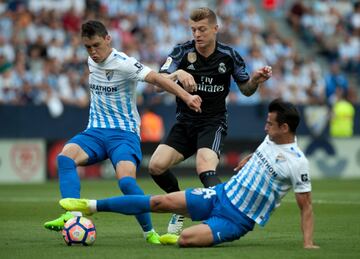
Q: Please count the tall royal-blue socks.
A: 3